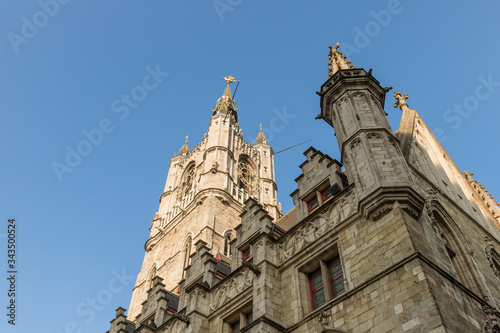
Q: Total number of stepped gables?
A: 5